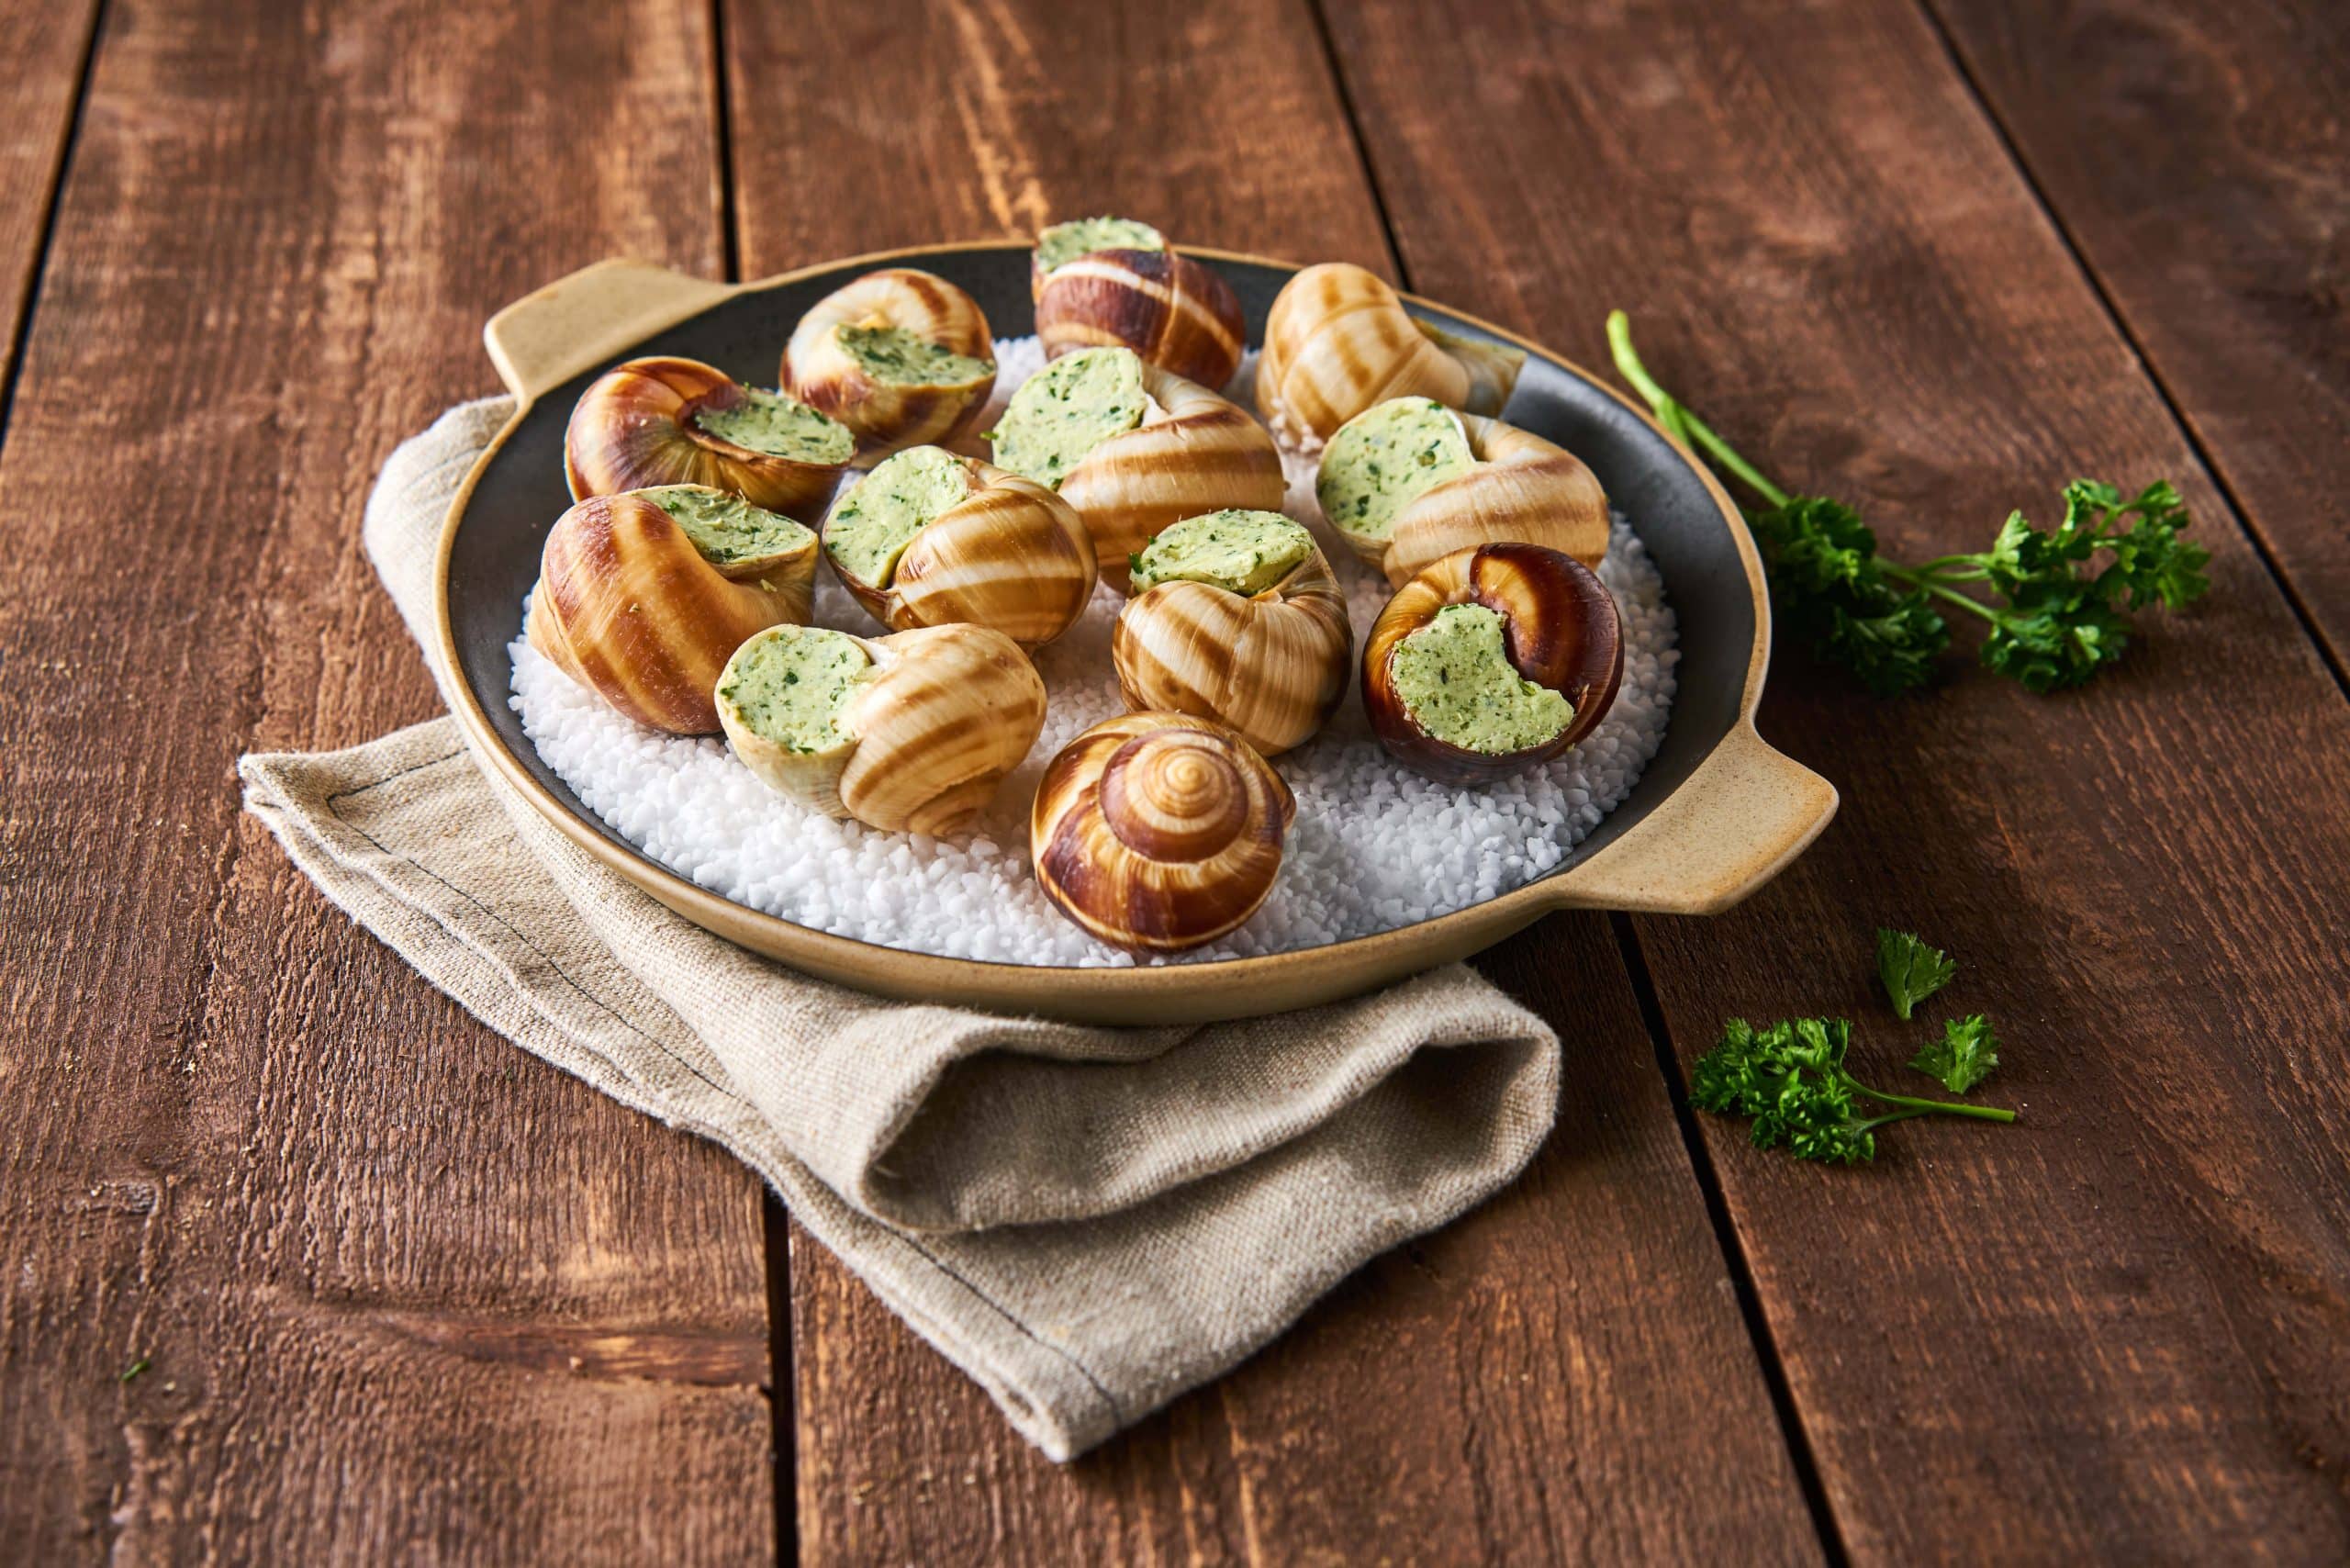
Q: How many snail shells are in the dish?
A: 12